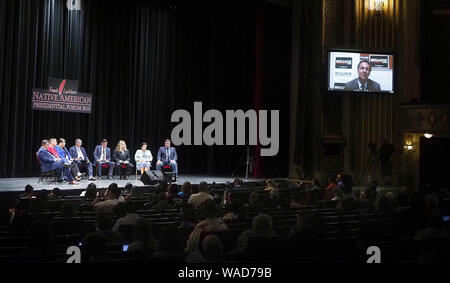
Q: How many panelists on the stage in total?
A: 8